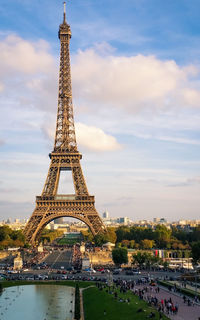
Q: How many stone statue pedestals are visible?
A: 4